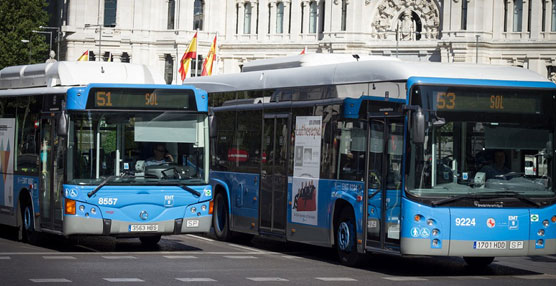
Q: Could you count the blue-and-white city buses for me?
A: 2